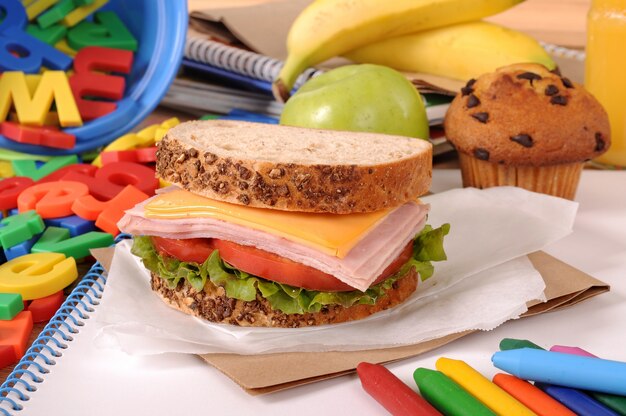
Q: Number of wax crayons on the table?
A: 8